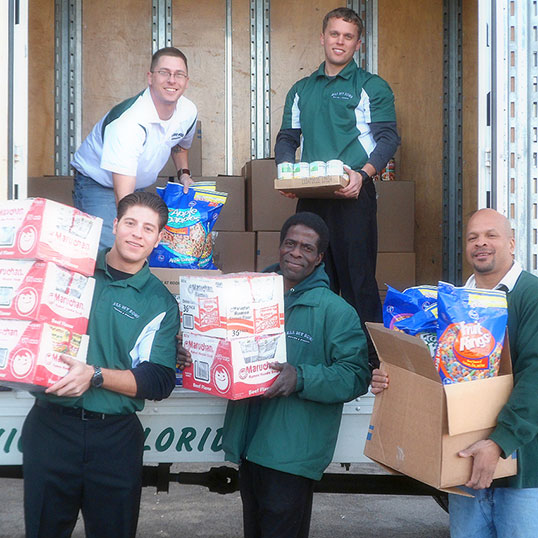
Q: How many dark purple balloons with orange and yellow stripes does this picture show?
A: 0